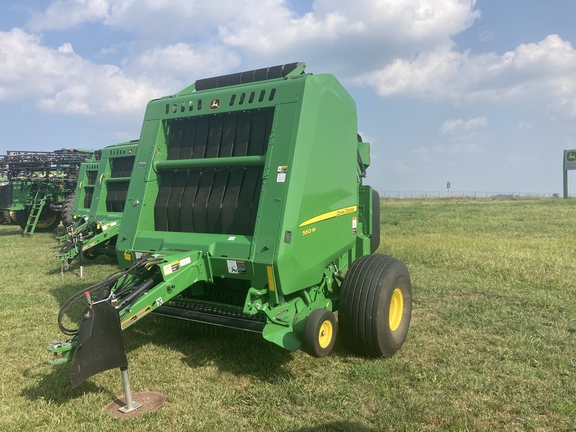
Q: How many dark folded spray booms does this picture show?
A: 1